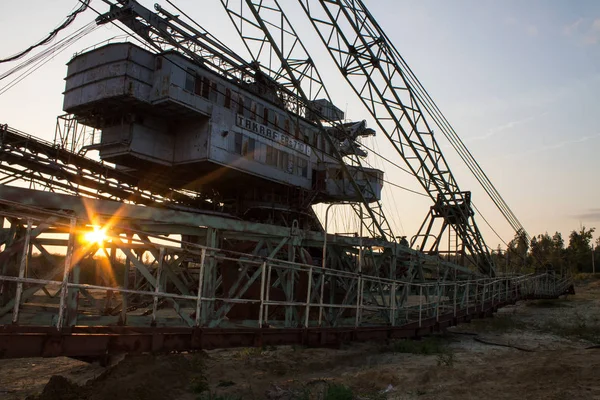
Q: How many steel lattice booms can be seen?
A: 2